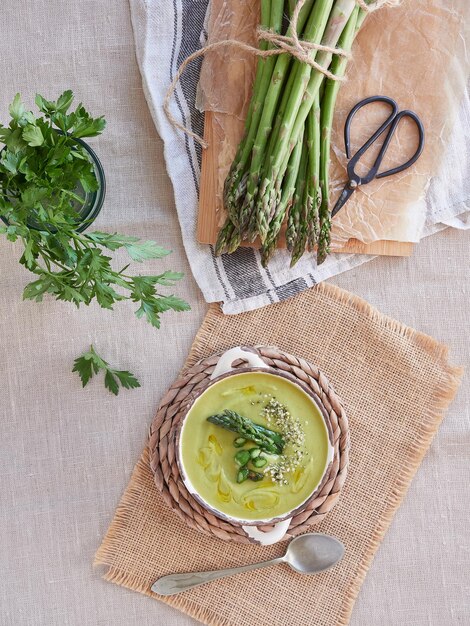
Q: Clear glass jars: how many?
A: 1